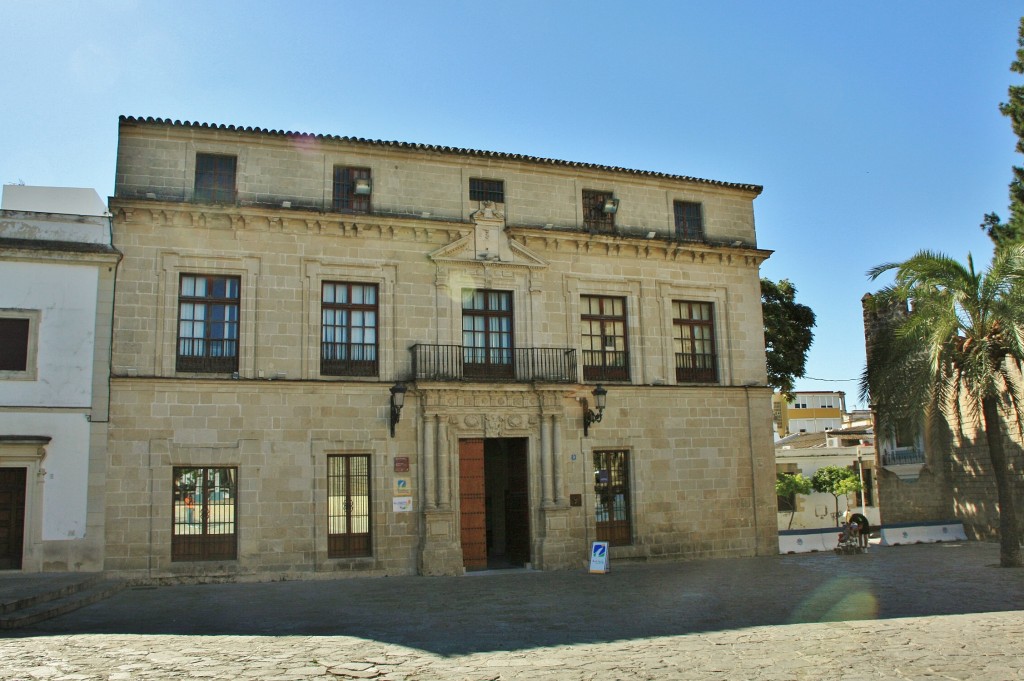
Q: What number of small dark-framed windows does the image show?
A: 5